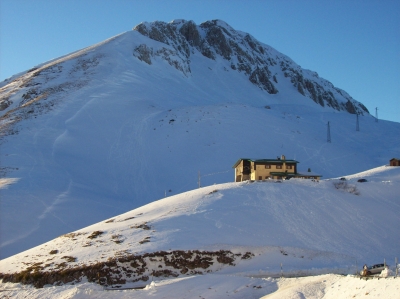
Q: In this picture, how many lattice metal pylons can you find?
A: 3